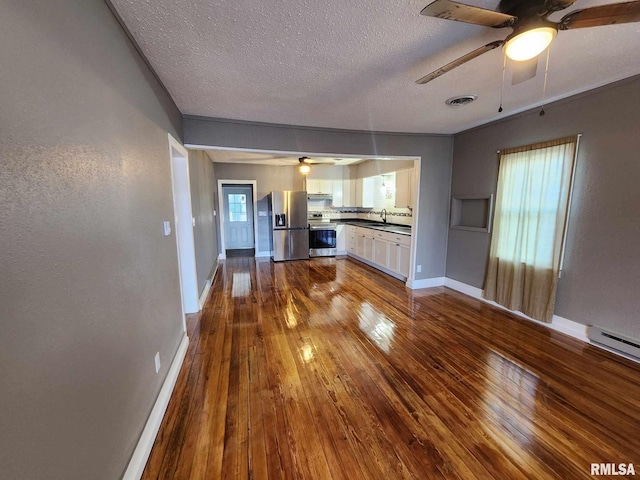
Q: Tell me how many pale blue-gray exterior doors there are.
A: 1